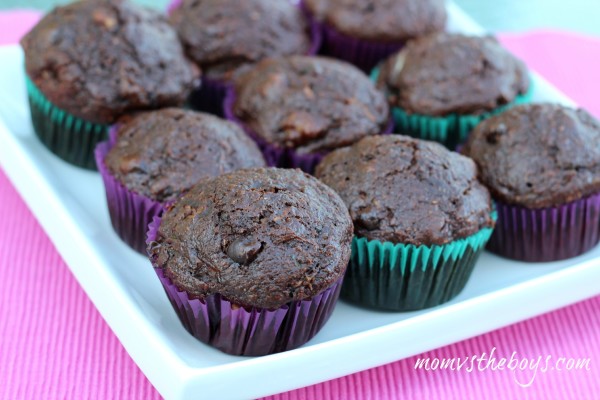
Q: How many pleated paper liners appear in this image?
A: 9